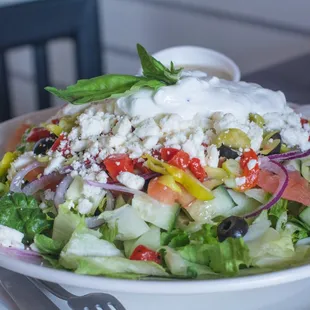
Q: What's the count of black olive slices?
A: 4